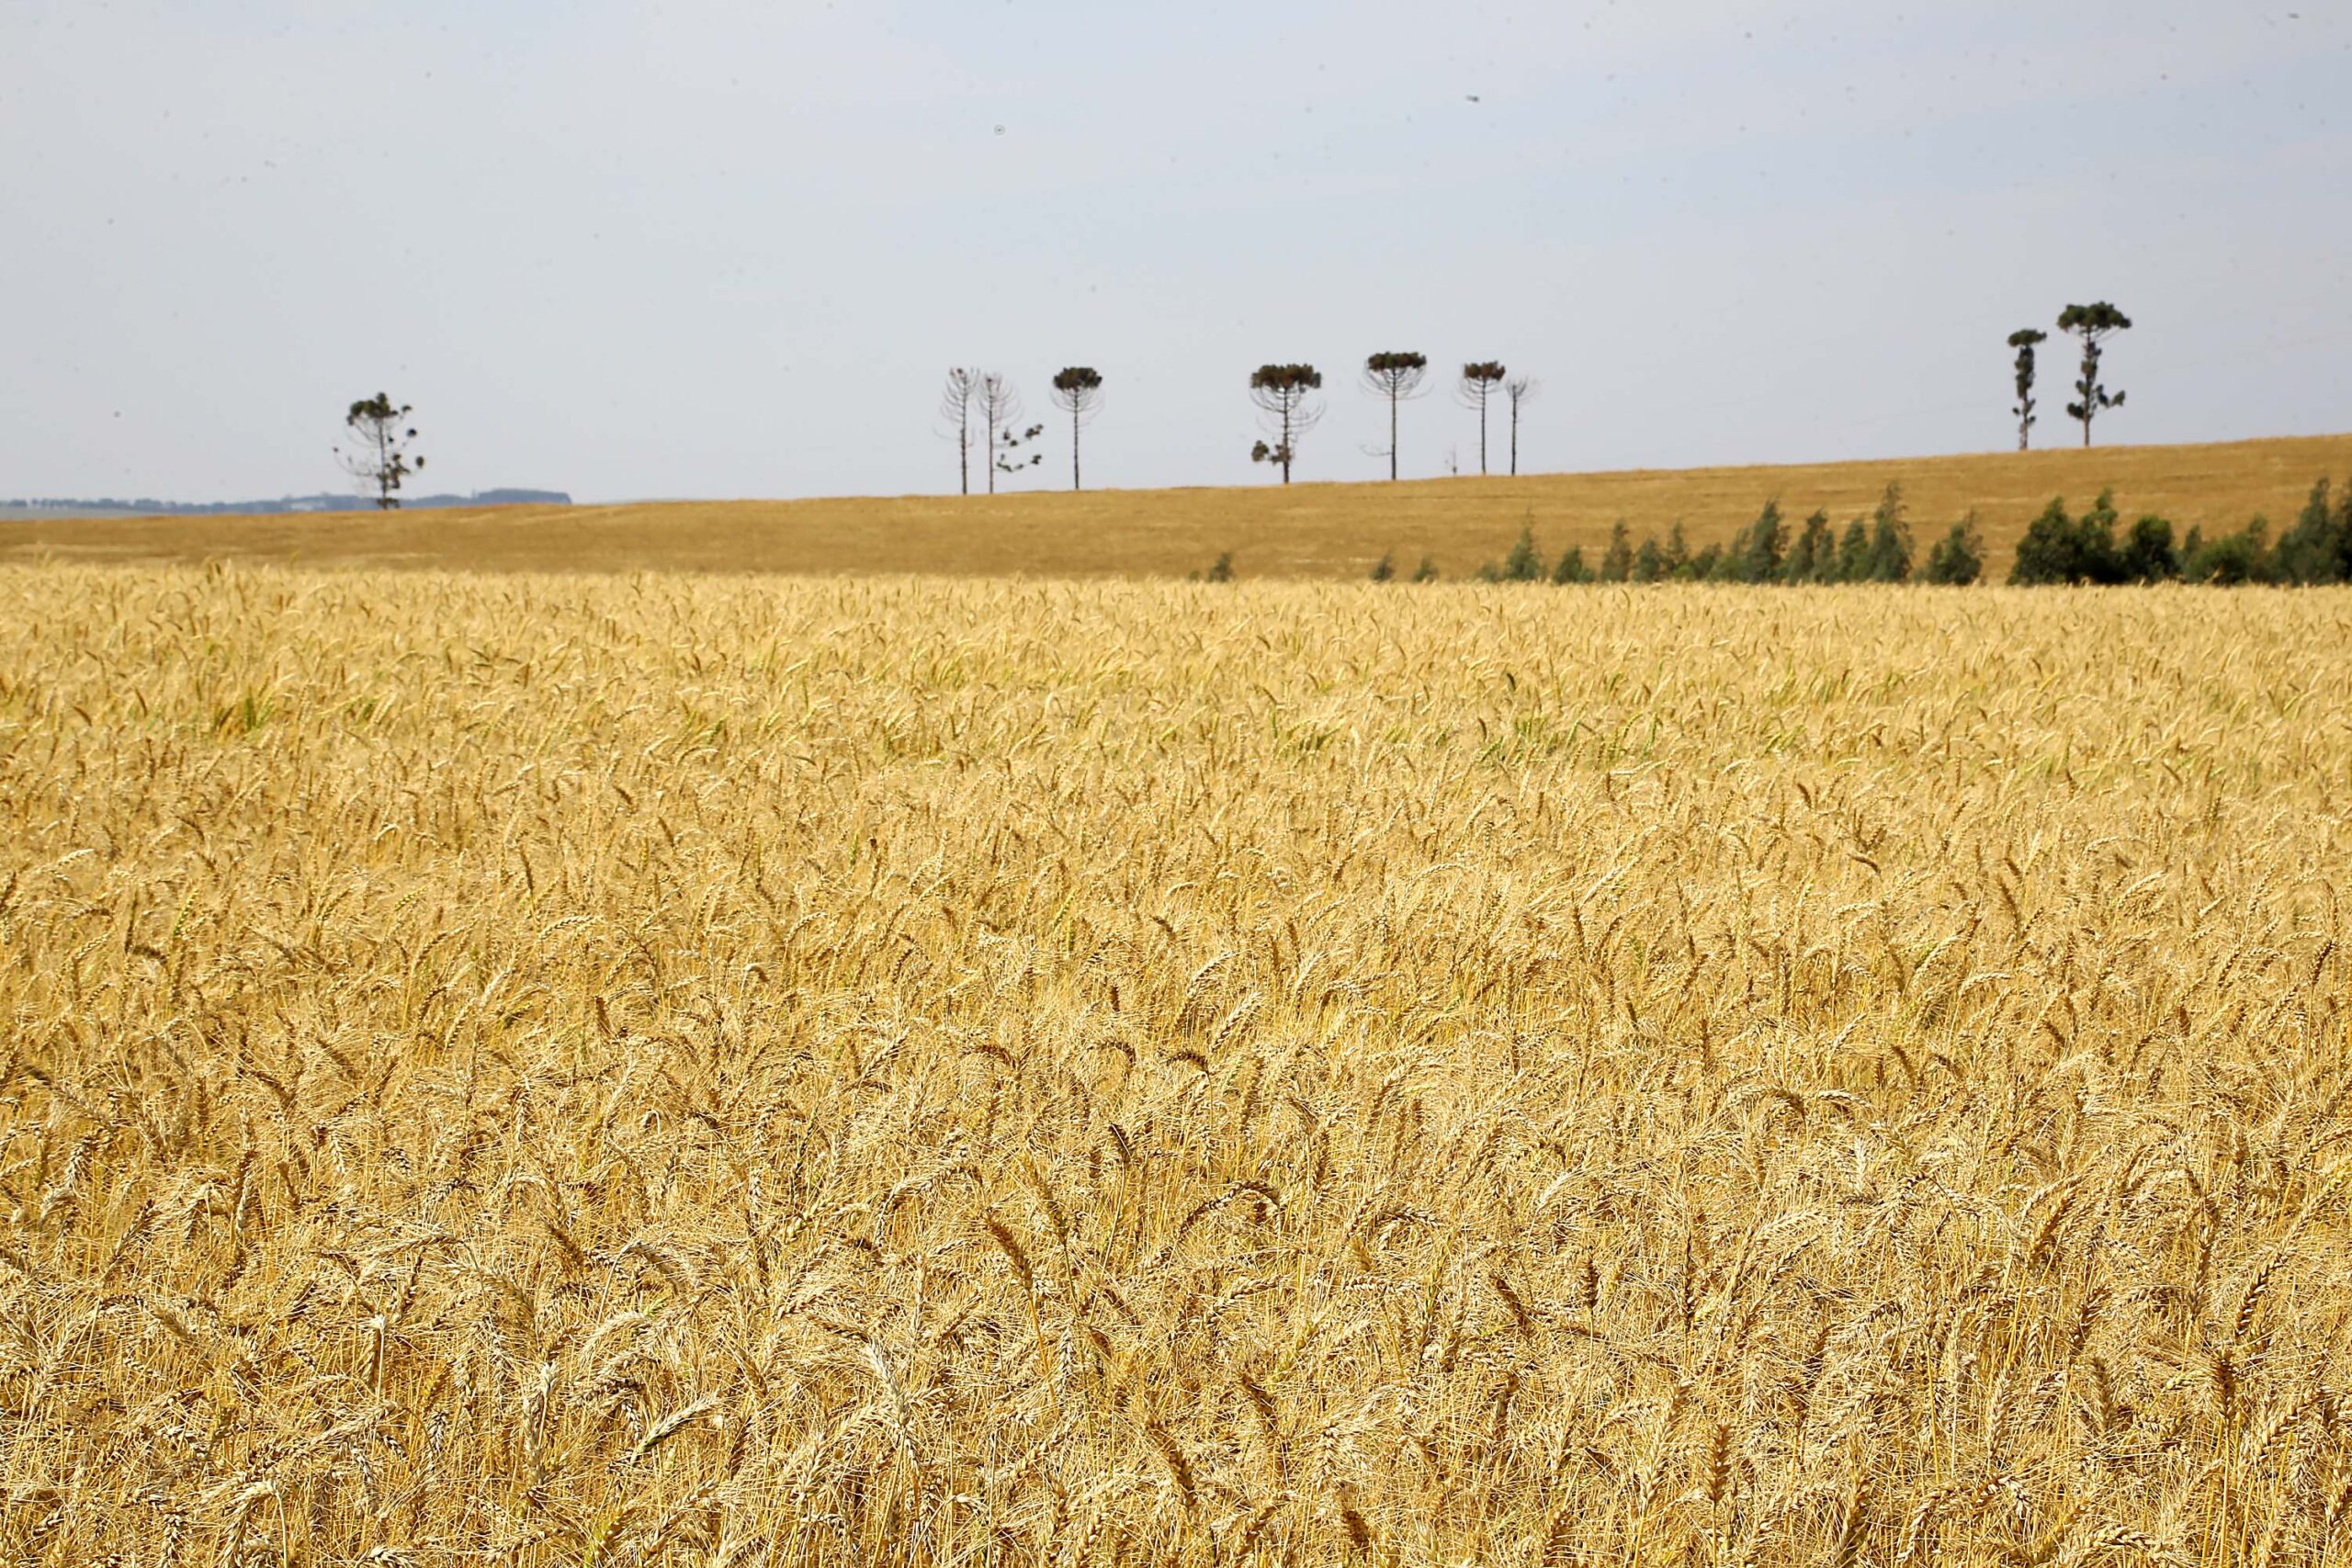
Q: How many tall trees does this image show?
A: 10